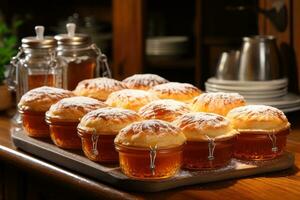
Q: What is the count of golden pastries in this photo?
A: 12